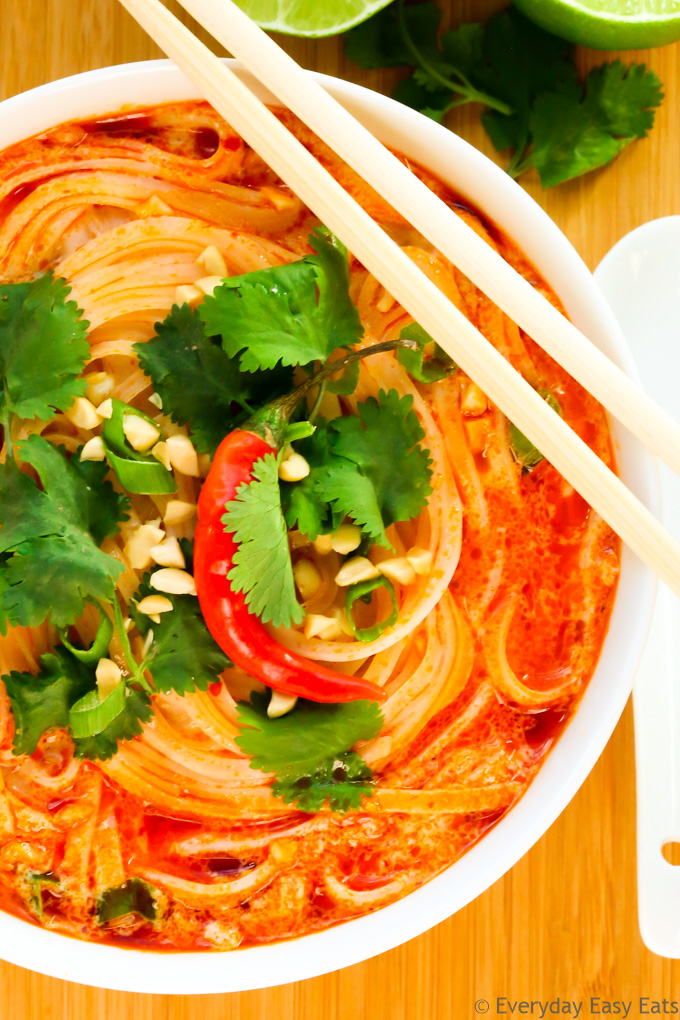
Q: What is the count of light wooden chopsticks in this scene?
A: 2